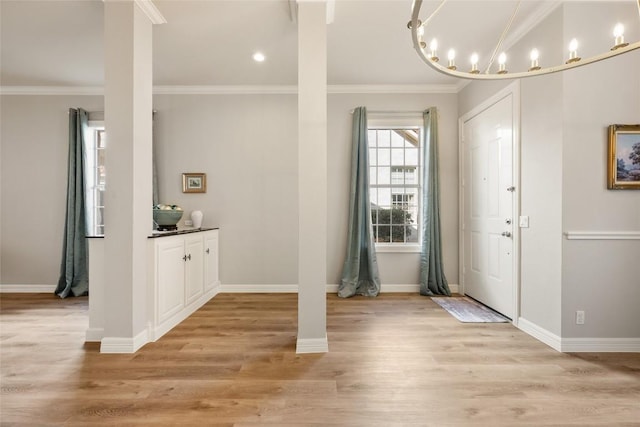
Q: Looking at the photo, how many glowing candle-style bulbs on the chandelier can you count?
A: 8